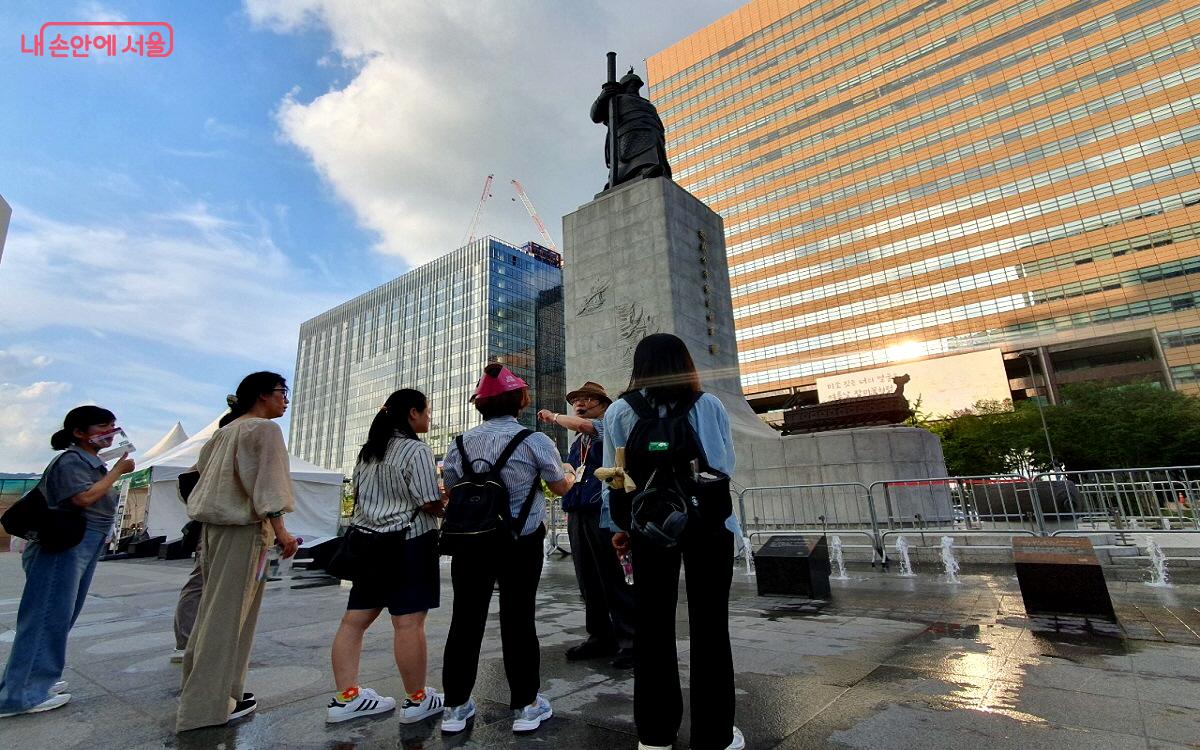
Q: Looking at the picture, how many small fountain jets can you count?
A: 5